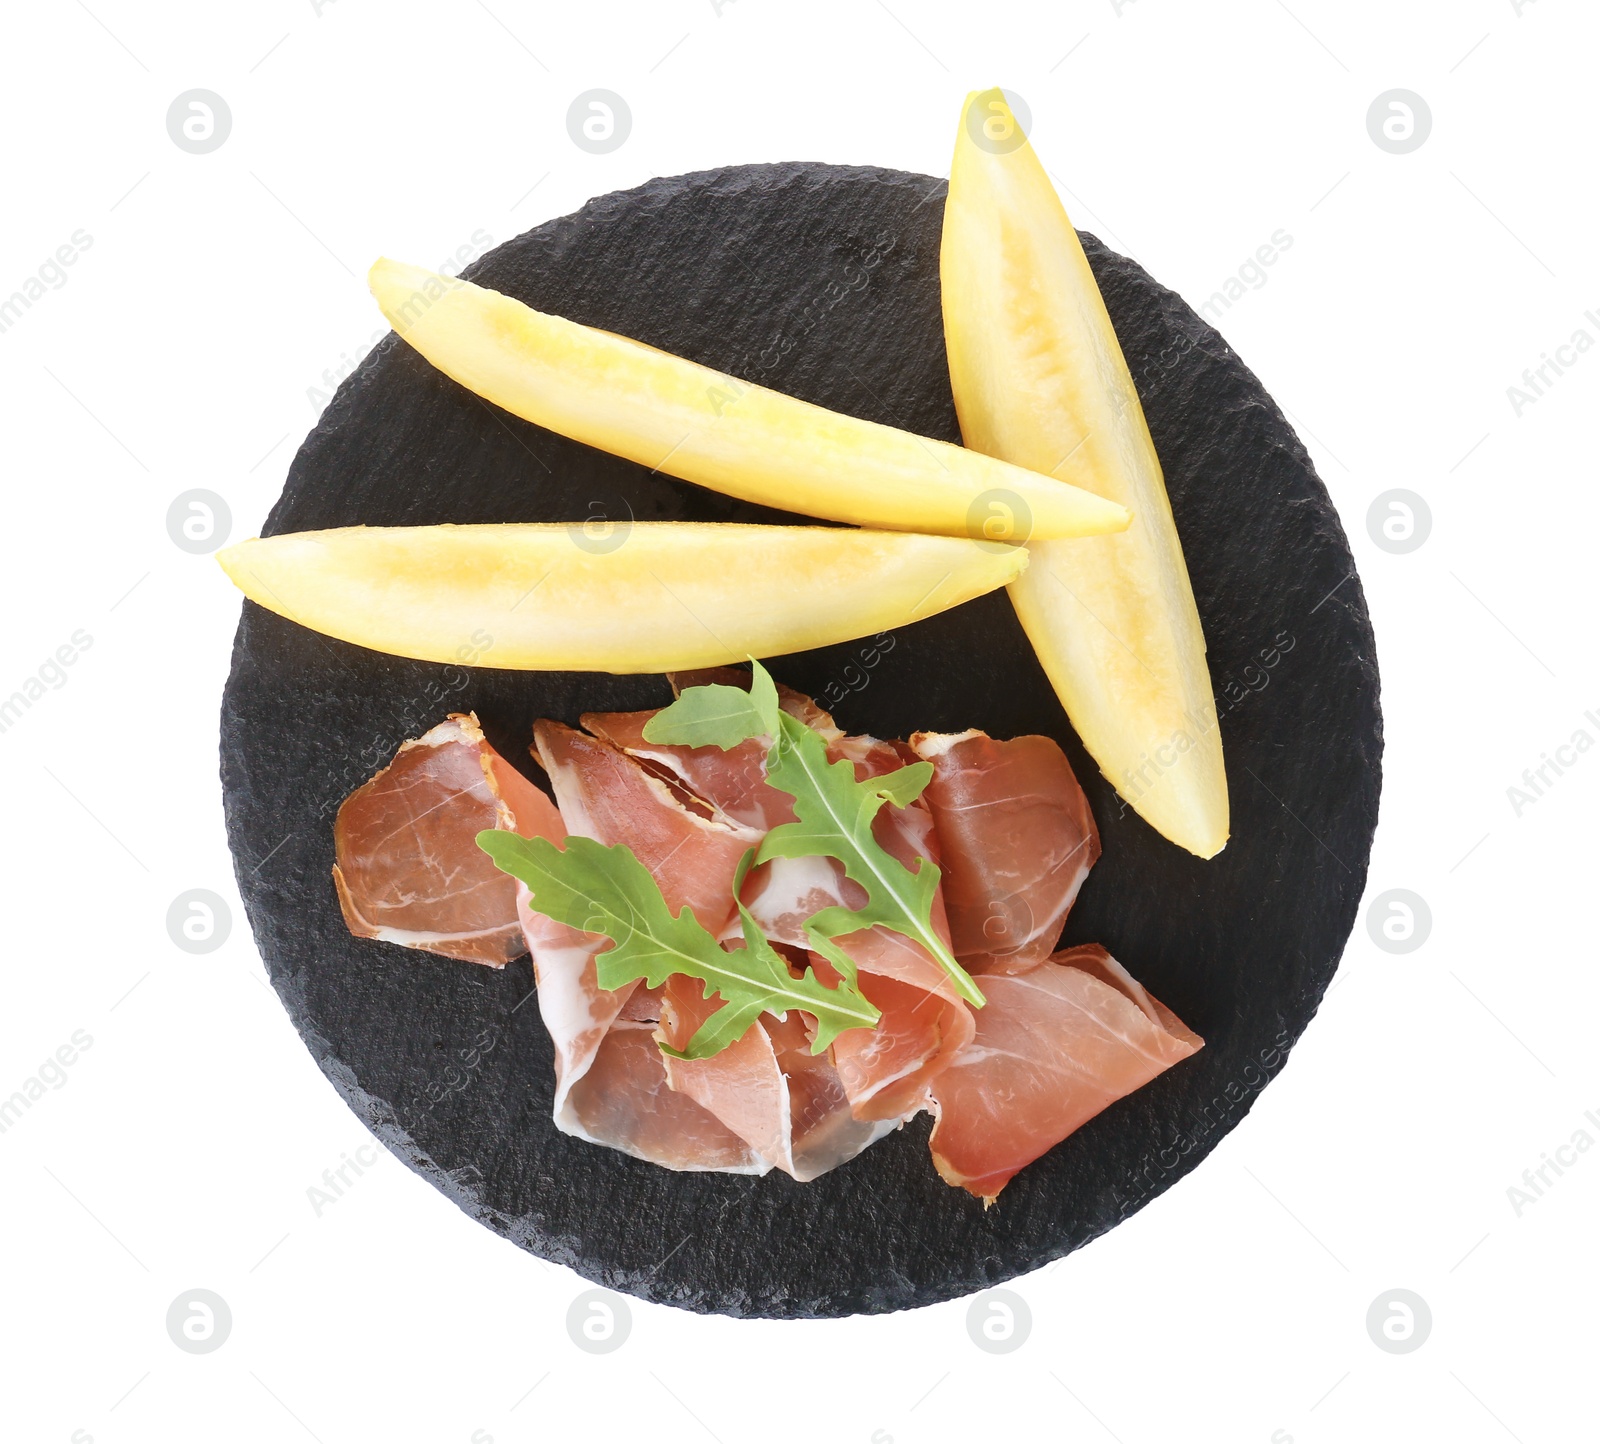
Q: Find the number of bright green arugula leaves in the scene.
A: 2